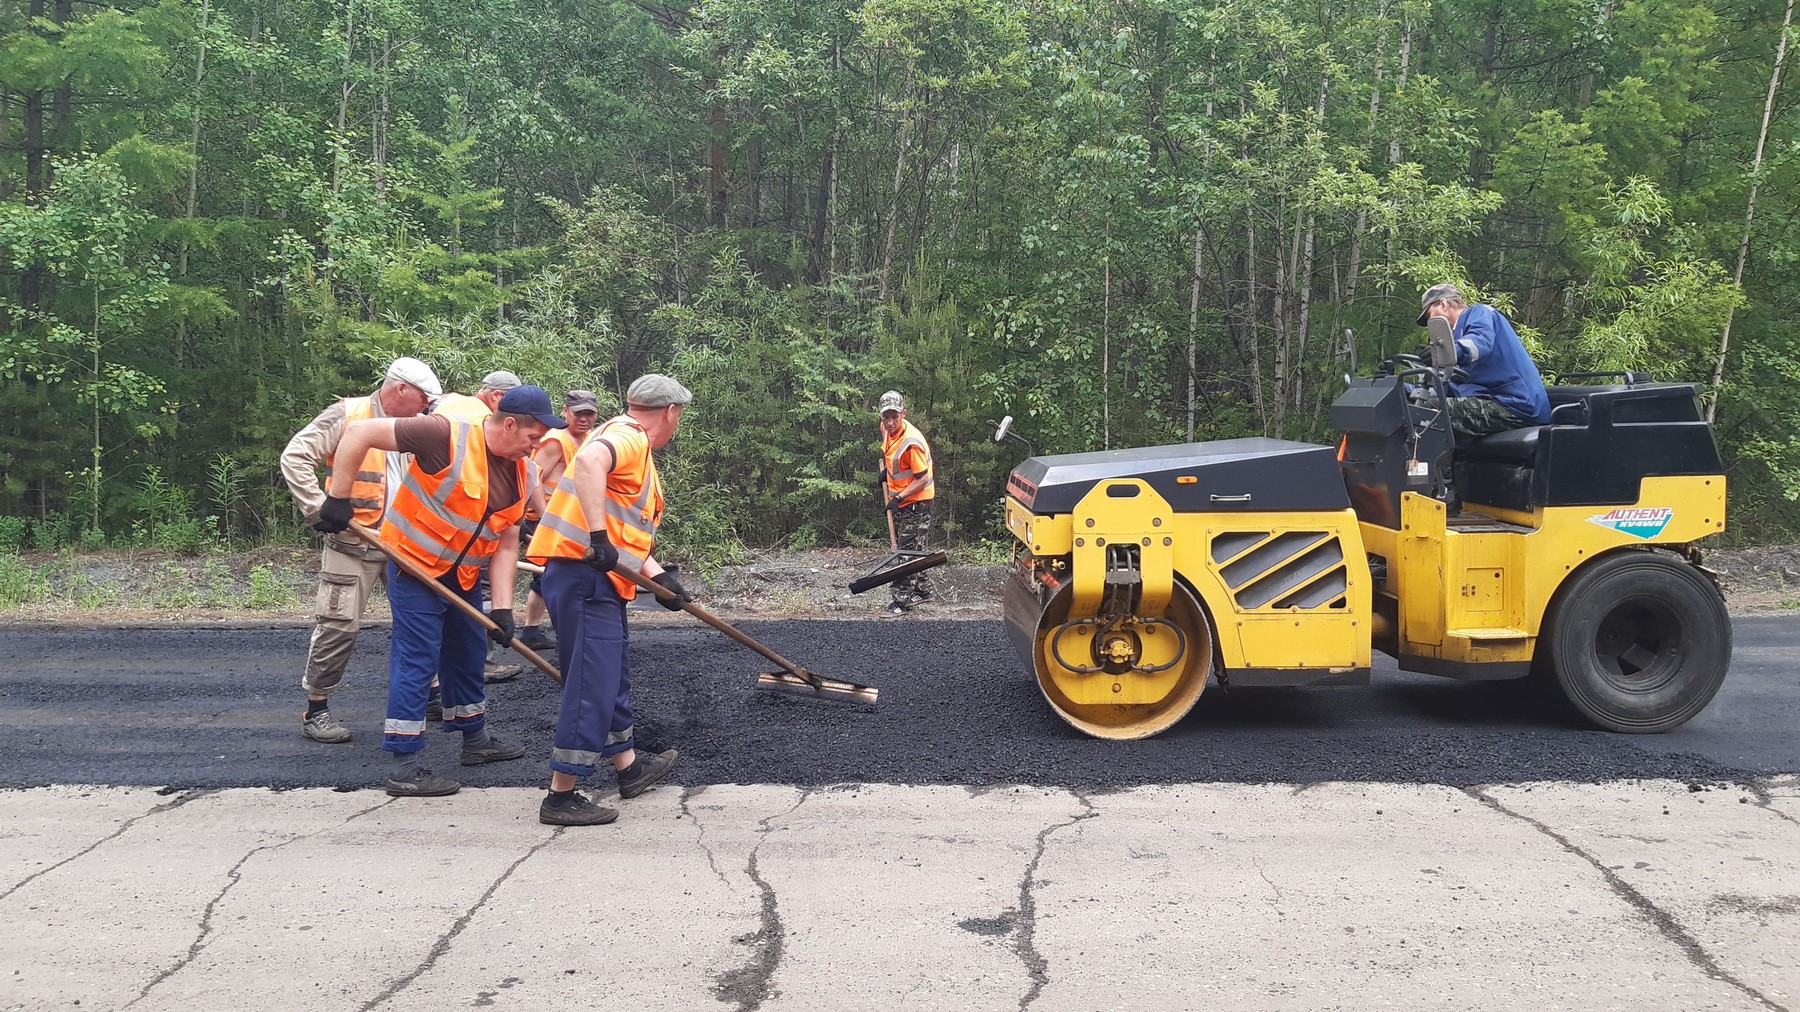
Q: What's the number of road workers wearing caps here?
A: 7